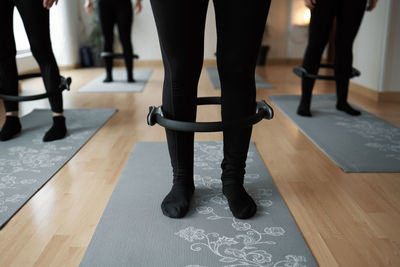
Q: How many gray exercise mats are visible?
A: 5